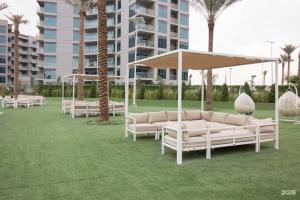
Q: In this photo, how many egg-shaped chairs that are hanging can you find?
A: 2